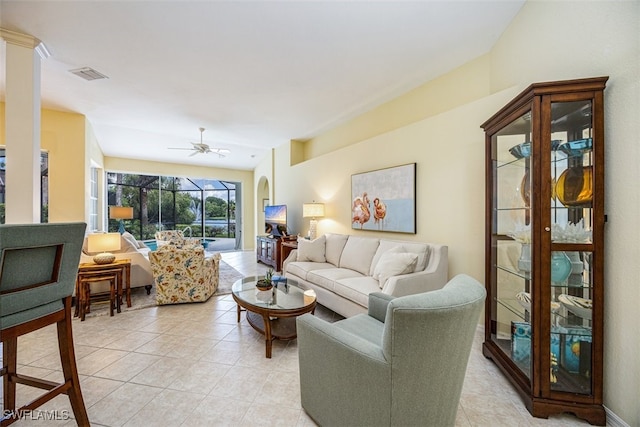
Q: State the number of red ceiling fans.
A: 0